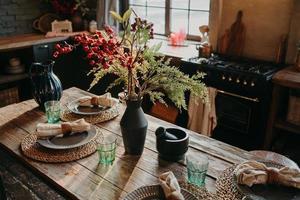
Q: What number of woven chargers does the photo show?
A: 4